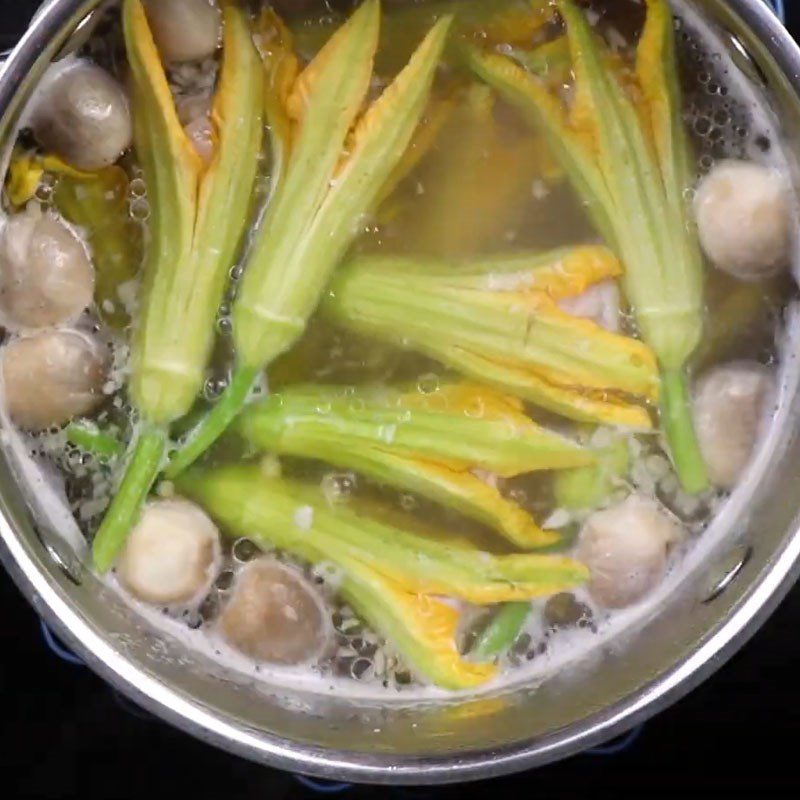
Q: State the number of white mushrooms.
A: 9